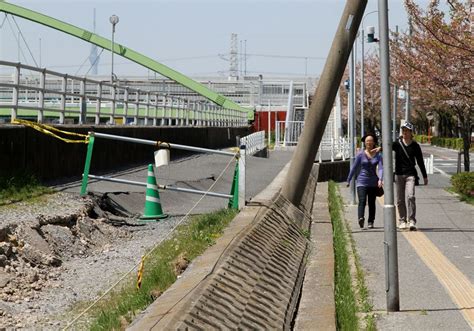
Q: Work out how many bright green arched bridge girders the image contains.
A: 1